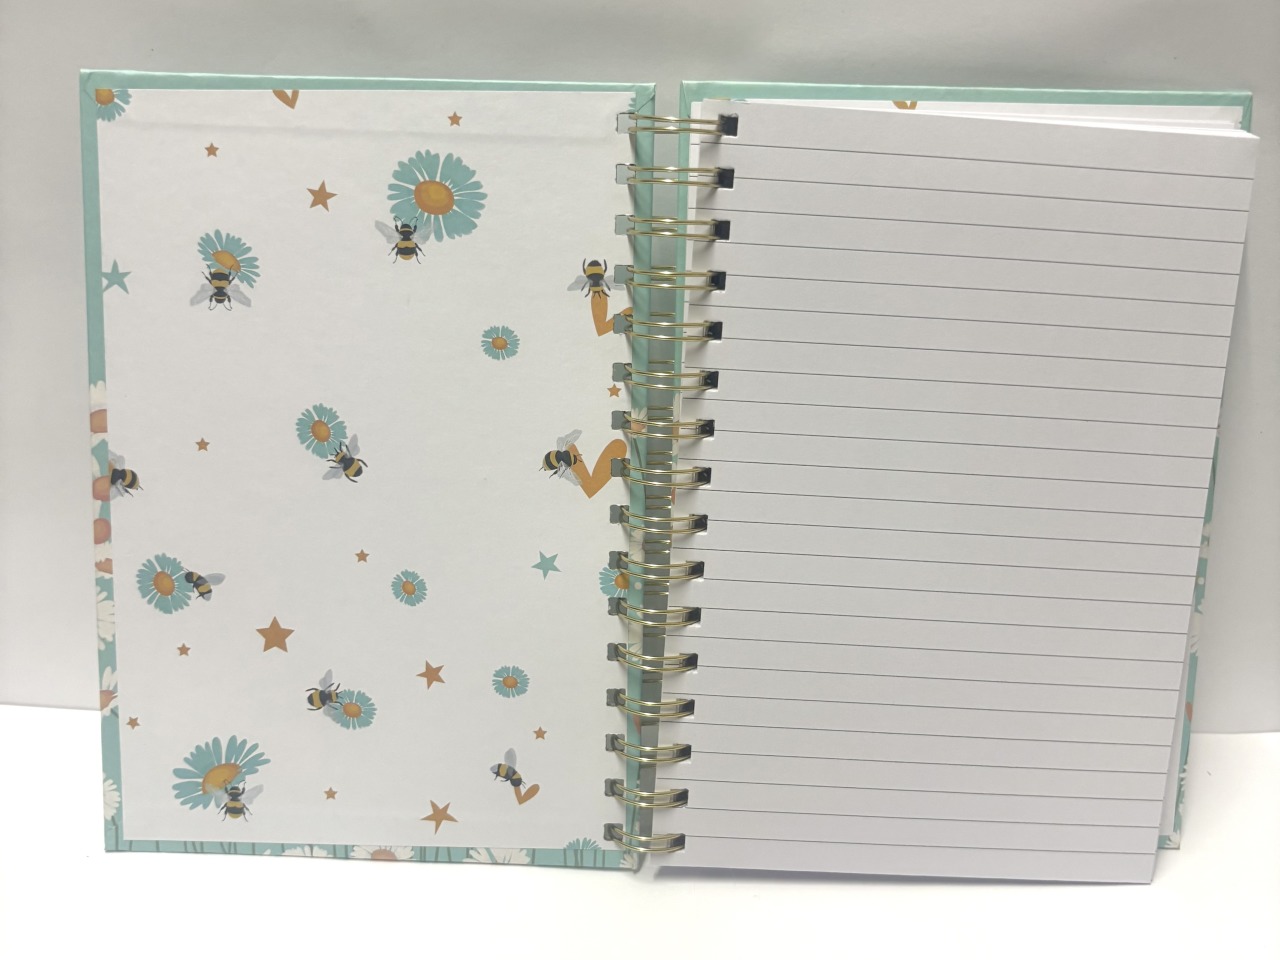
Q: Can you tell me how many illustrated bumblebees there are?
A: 10